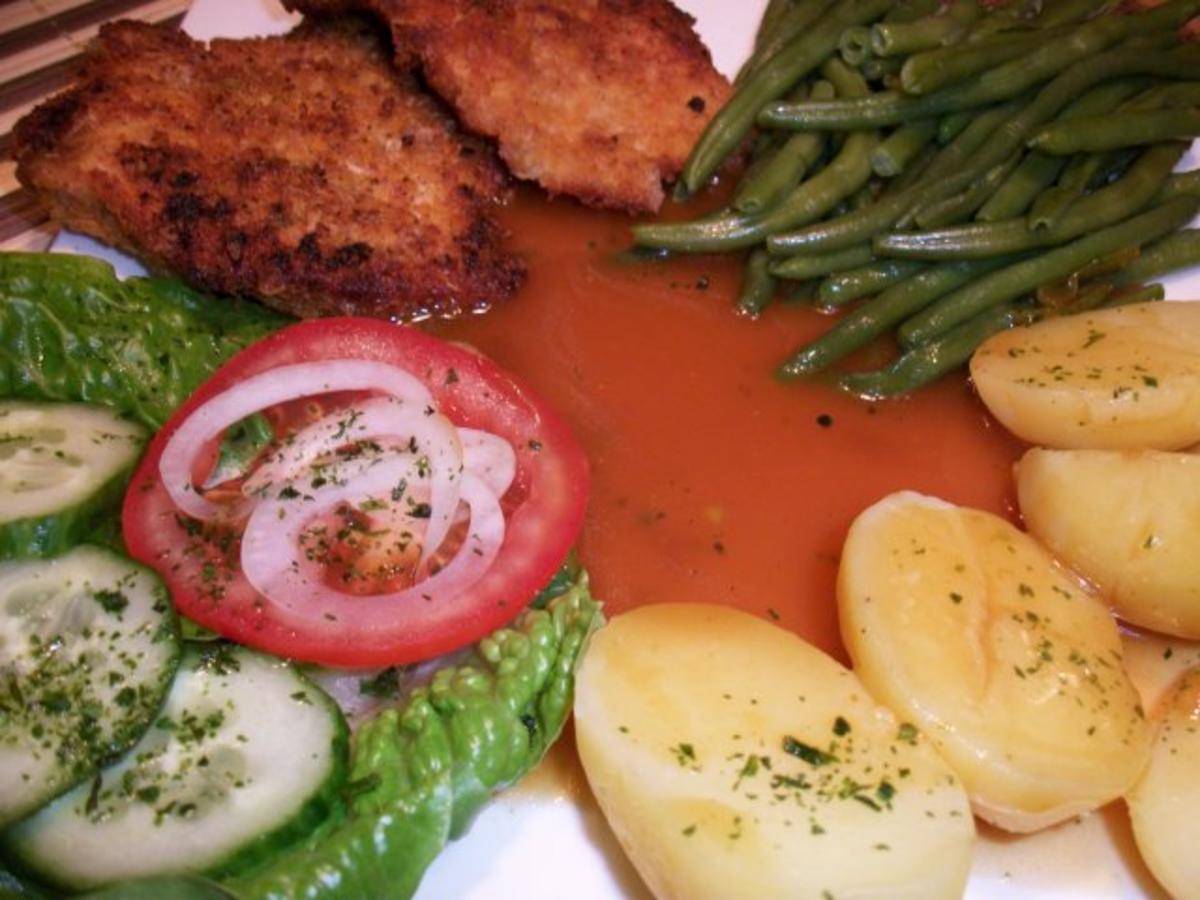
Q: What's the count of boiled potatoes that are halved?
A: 5